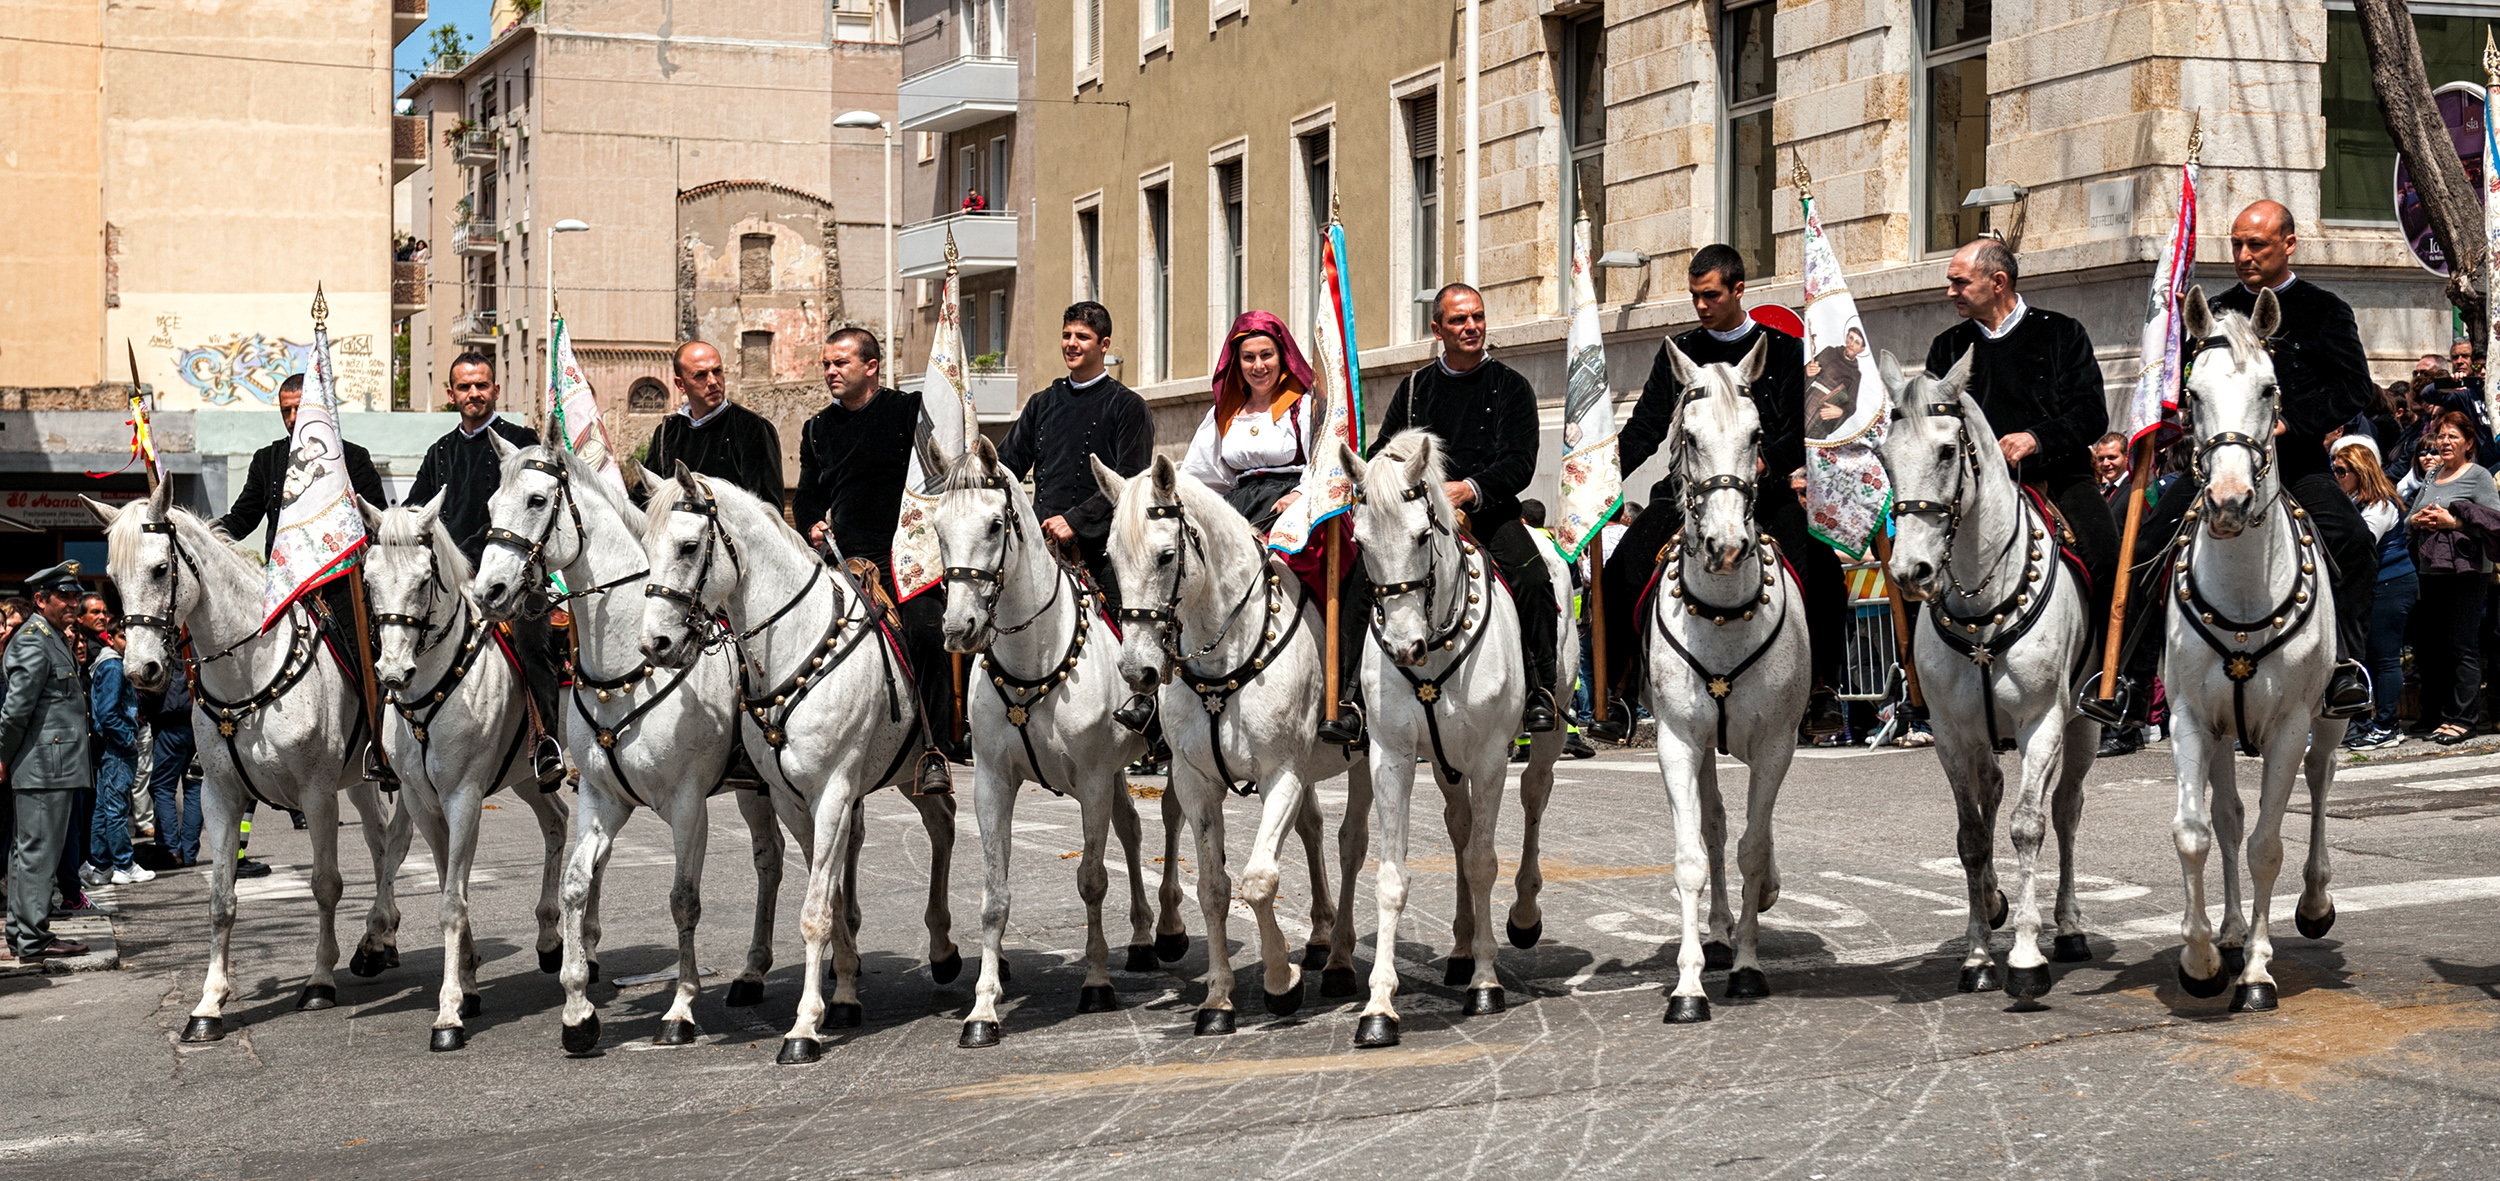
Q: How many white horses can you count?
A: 10